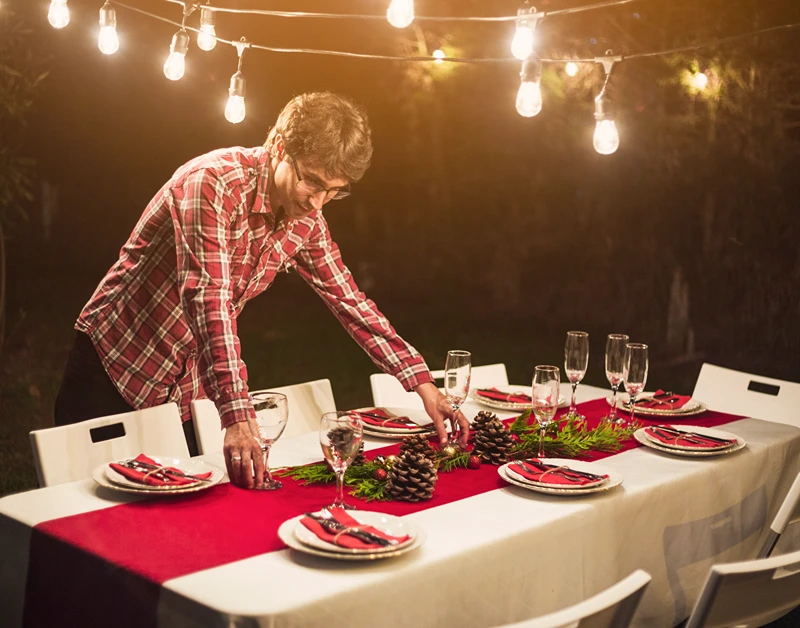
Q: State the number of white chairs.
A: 7